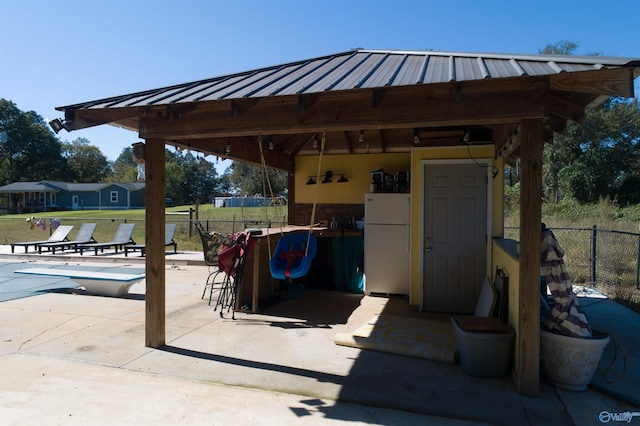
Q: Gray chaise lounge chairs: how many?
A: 4